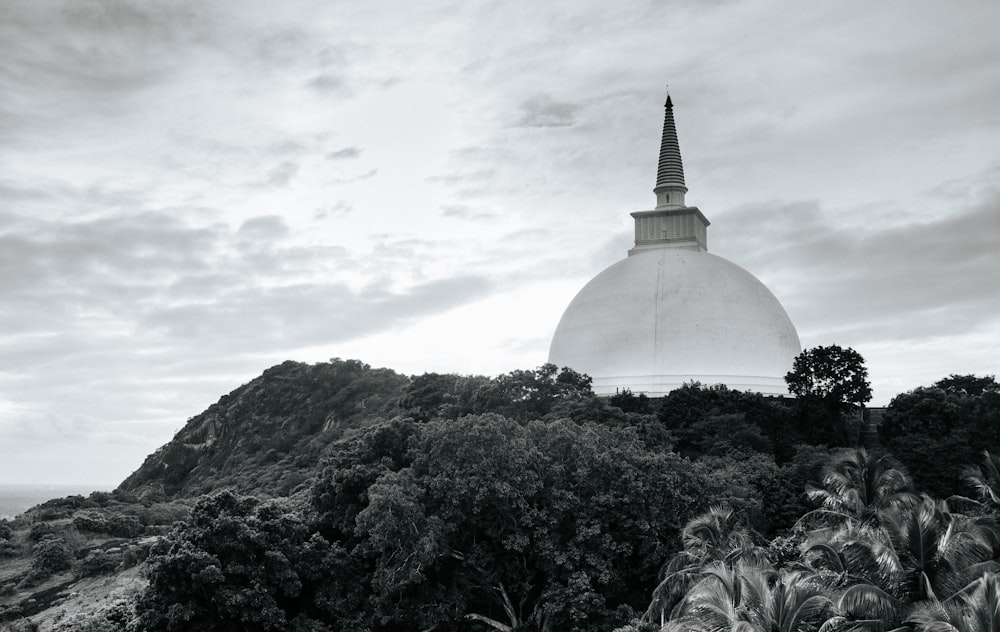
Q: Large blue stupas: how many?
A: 0